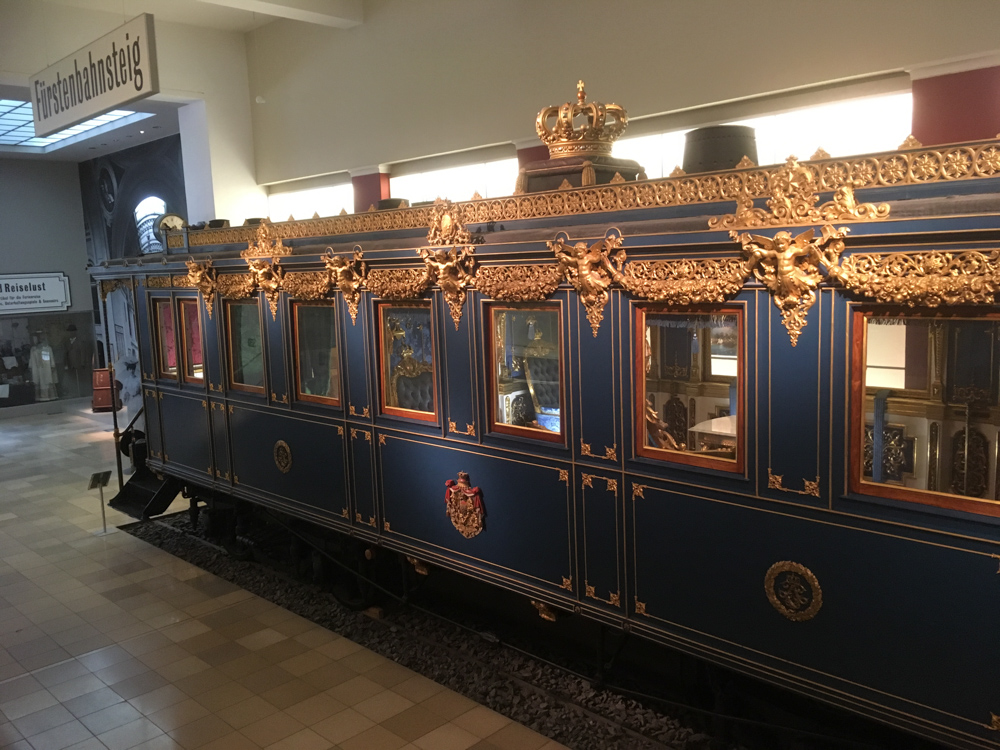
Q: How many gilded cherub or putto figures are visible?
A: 6